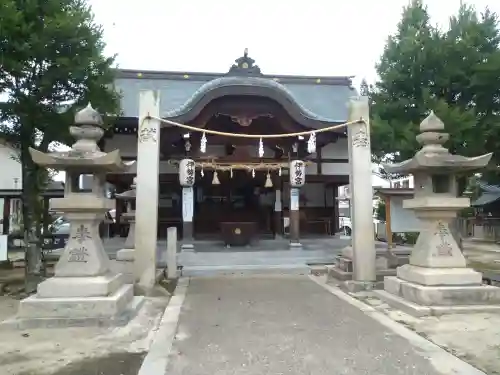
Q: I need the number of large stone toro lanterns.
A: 2